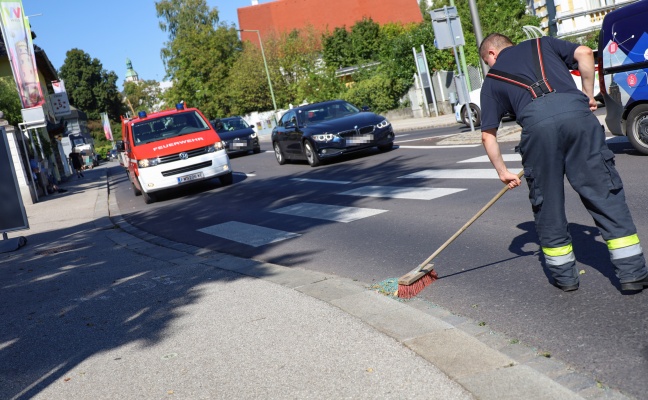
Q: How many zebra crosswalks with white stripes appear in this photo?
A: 1